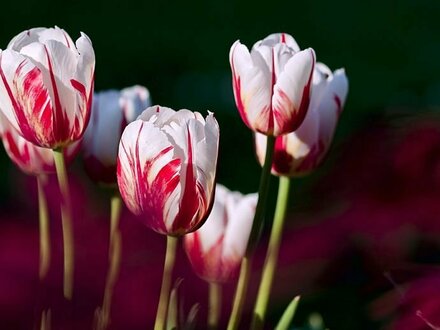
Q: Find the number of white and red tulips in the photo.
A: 7